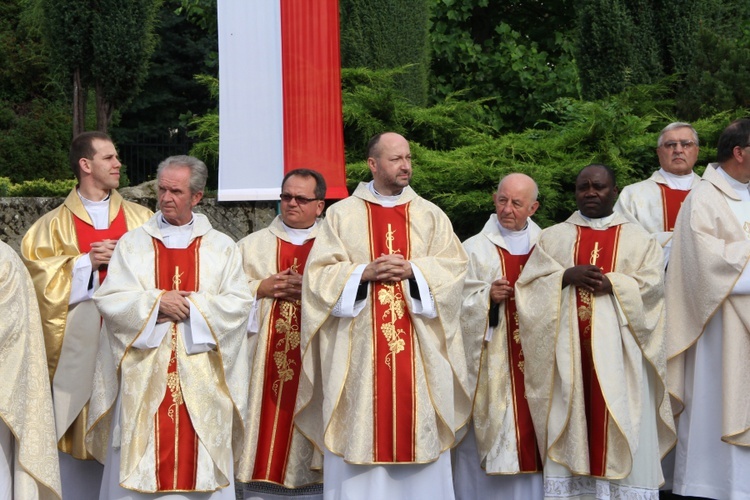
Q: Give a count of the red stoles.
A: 7